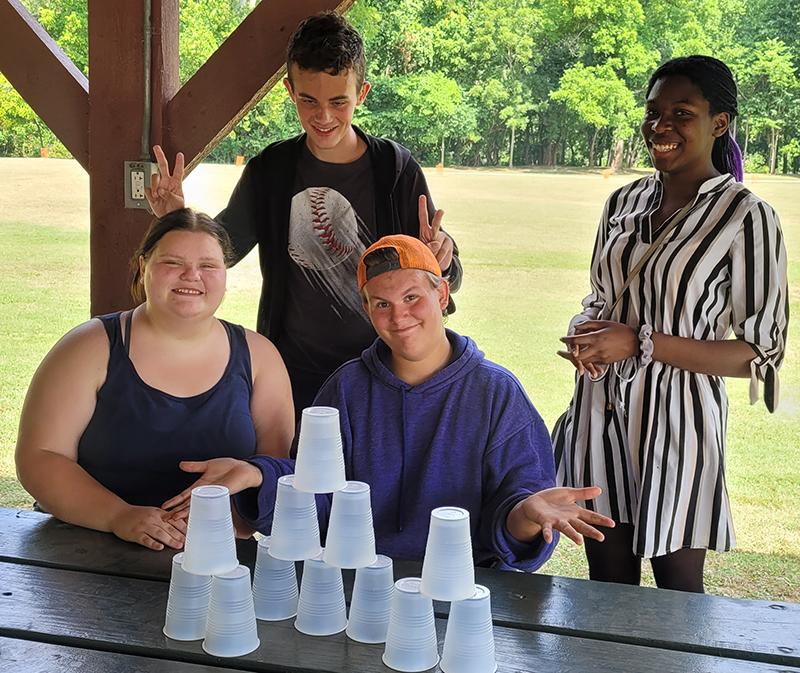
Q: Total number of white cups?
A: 12